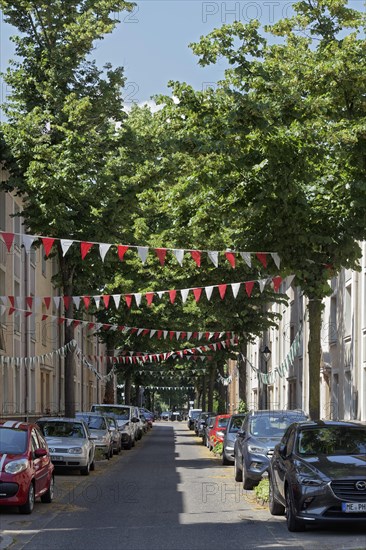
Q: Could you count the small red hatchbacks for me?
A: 2